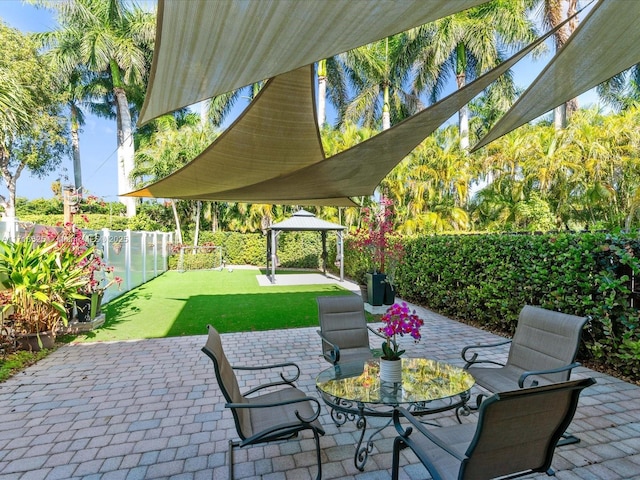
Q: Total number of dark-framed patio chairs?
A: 4